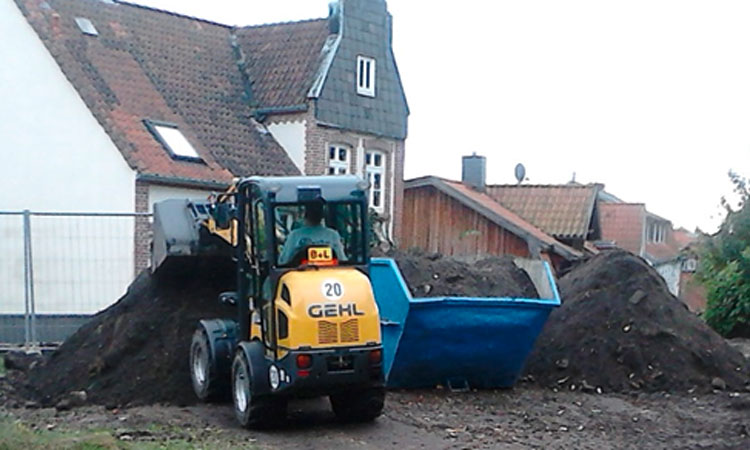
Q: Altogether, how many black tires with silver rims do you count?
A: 2